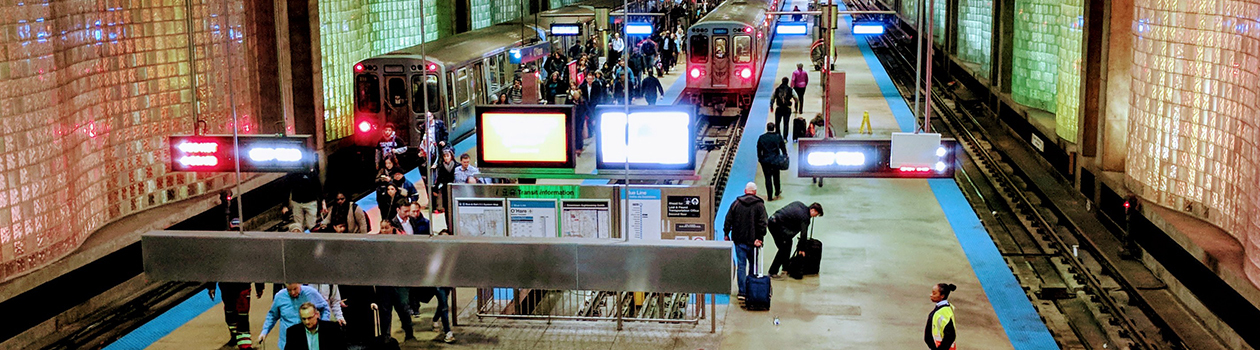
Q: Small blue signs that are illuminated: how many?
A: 4